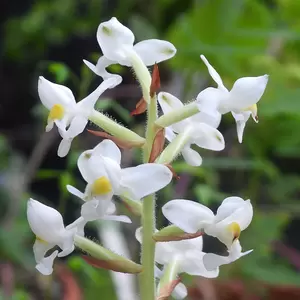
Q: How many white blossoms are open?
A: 8